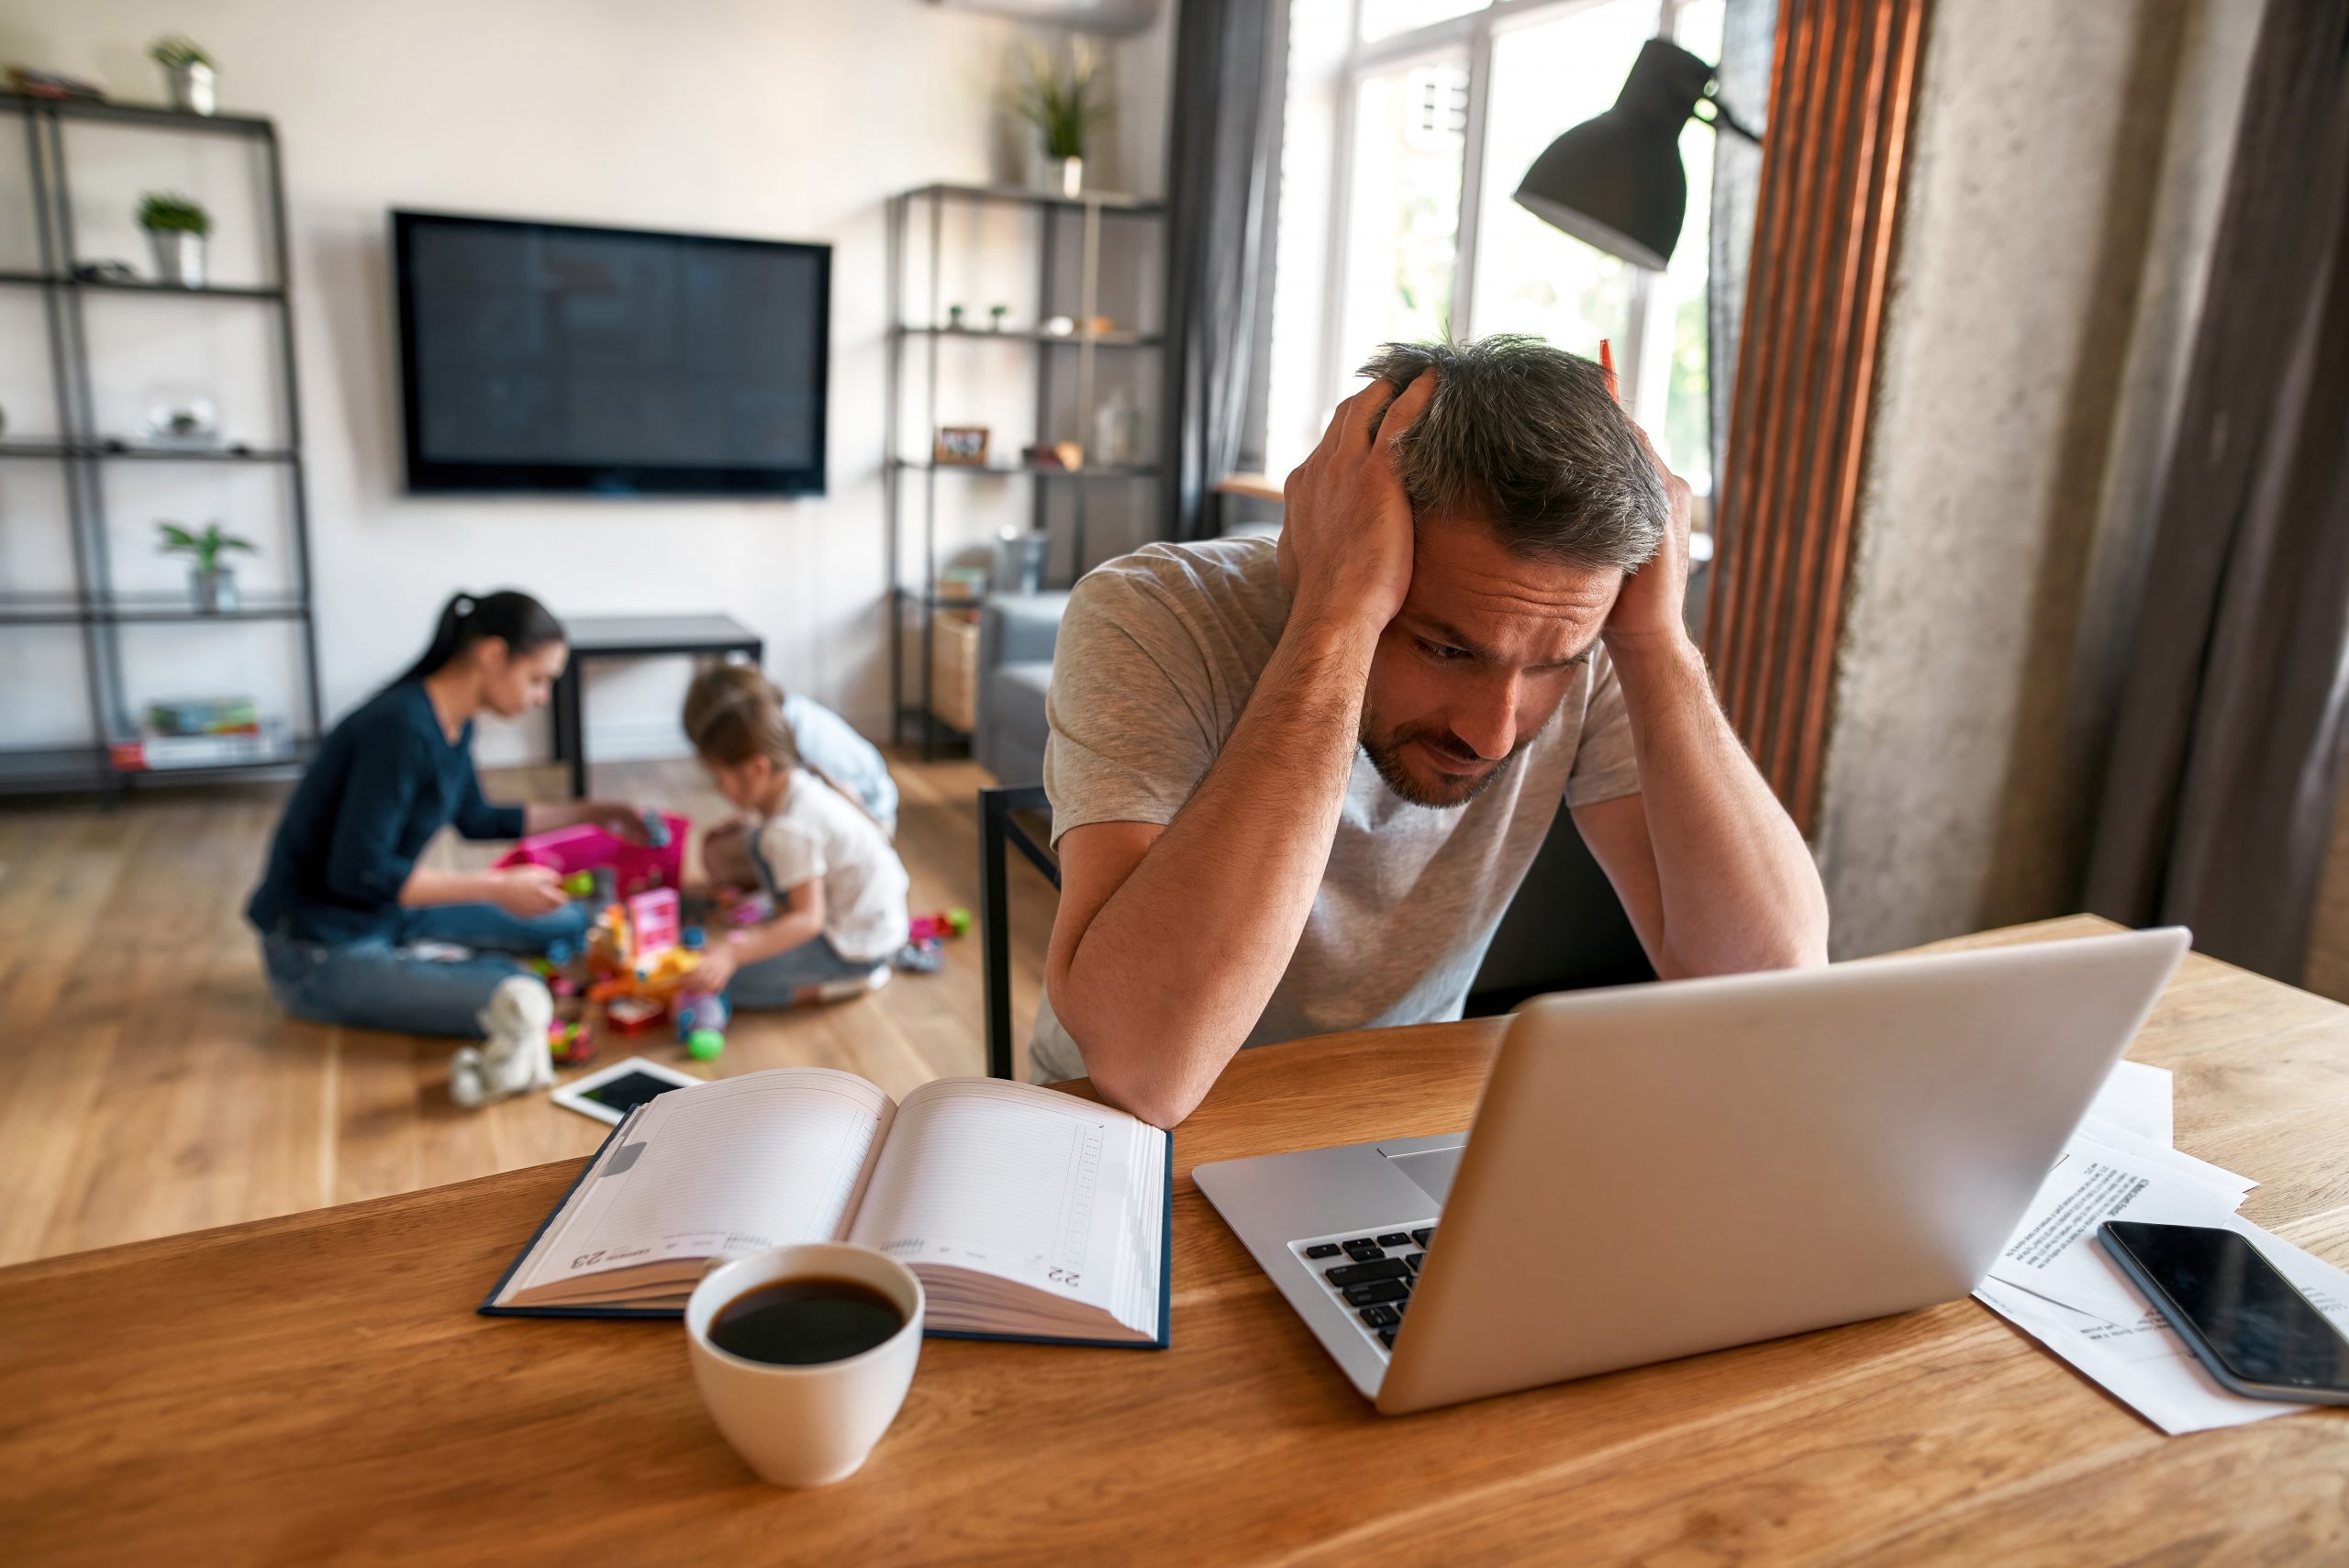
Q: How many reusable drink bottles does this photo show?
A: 0